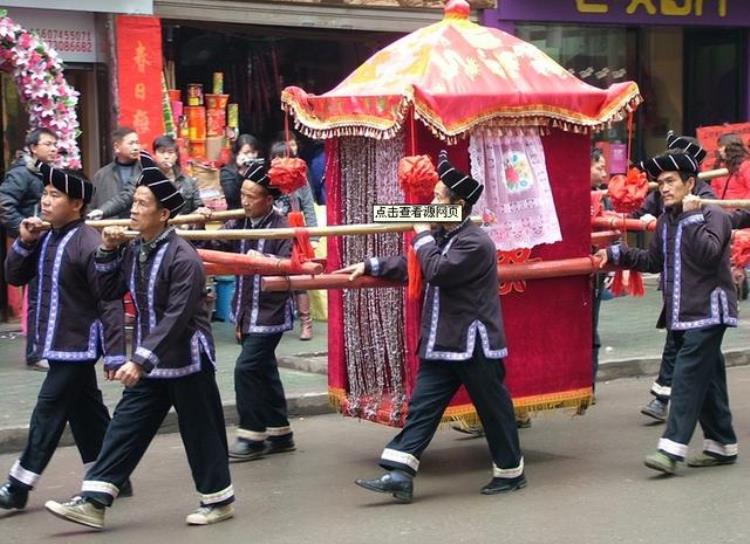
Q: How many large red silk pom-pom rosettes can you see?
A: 3